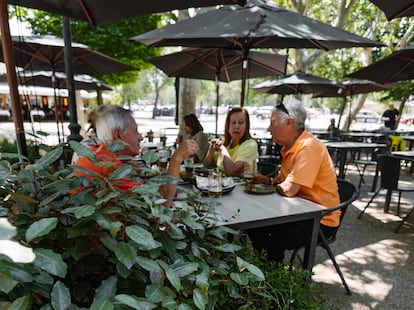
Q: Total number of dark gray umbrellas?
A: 9